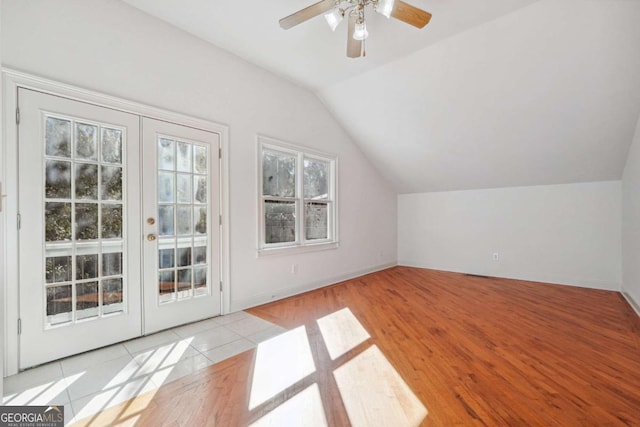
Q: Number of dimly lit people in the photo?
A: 0